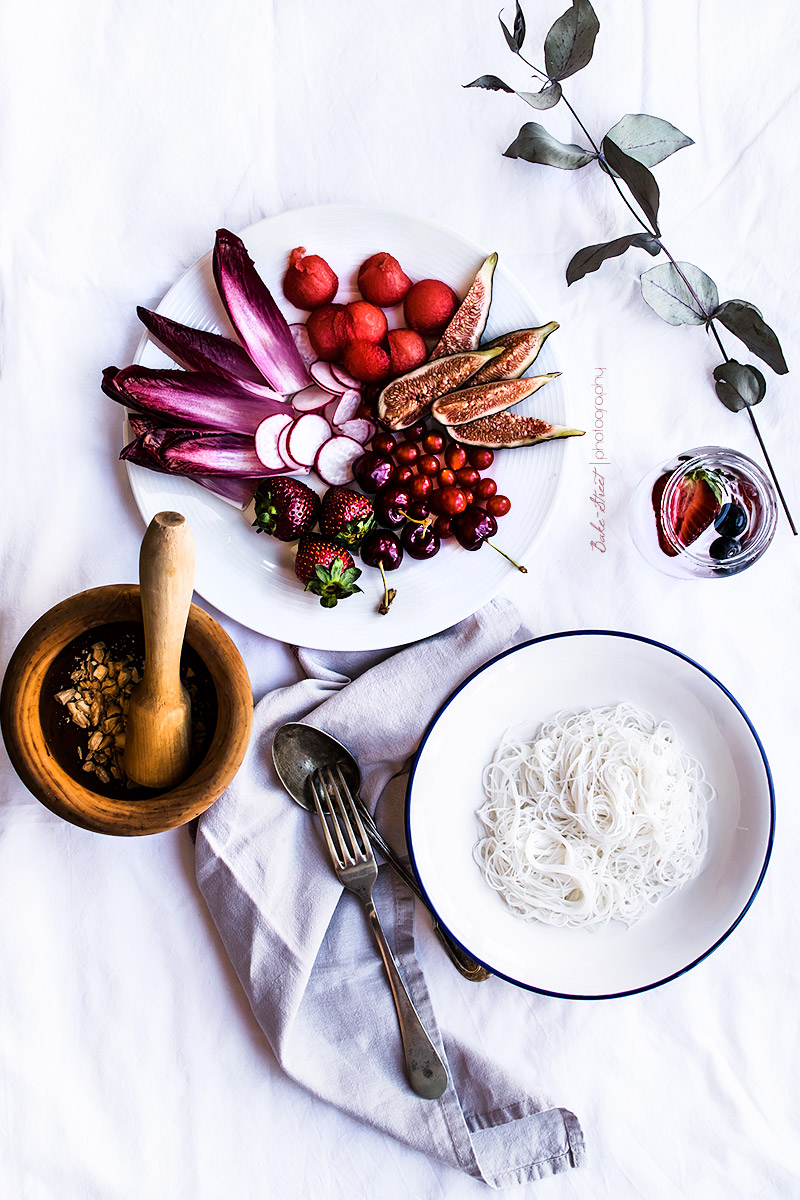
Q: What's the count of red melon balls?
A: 7